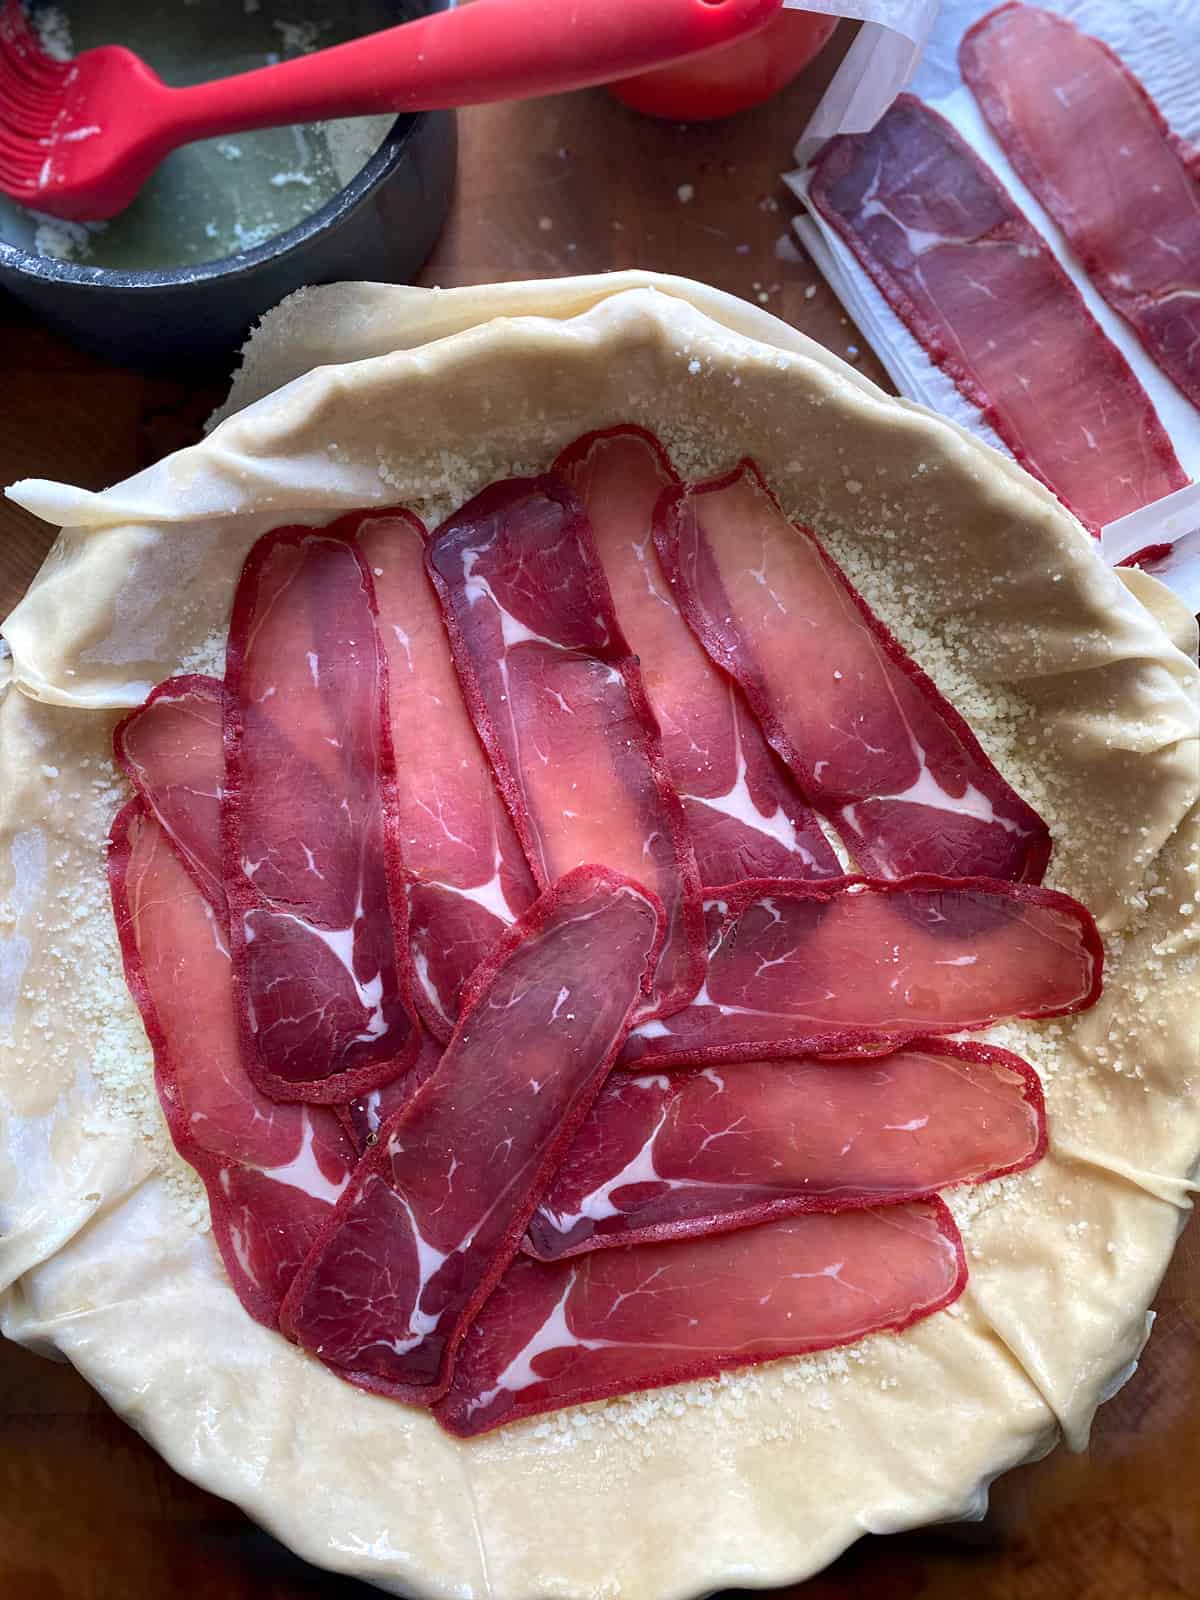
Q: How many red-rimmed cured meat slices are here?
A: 13